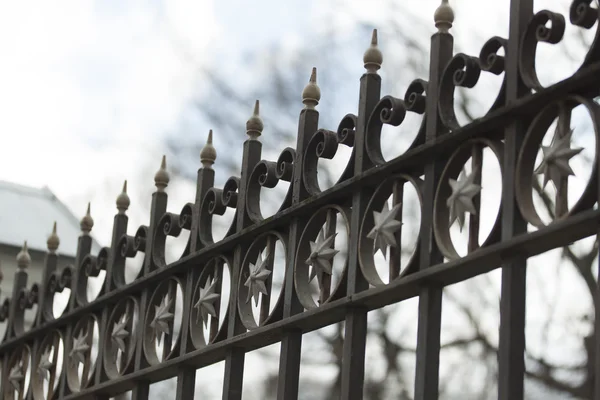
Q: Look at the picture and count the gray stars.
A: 11